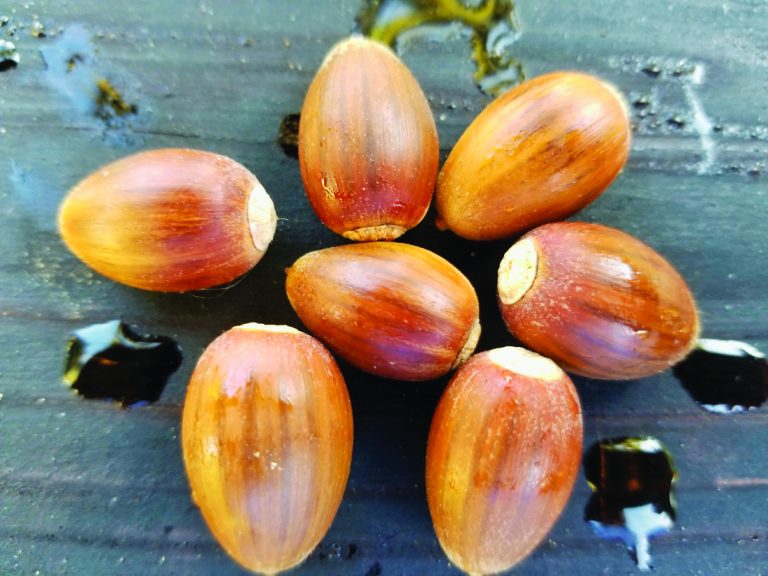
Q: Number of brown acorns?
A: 7